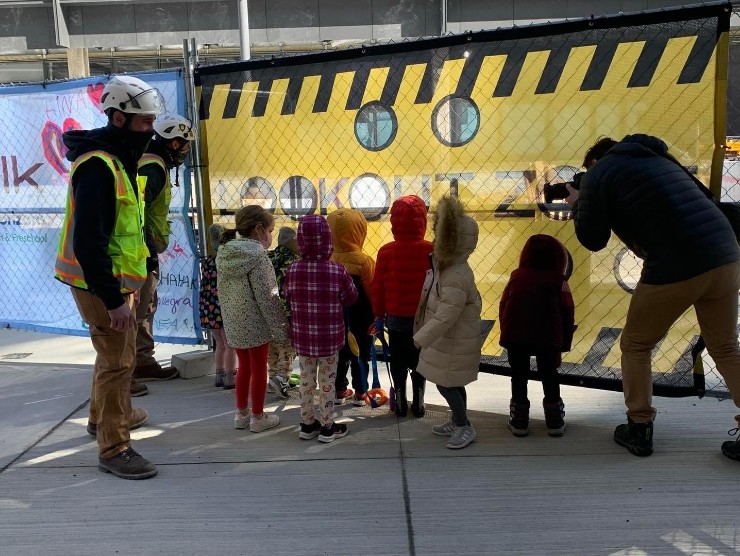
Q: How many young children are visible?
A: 8